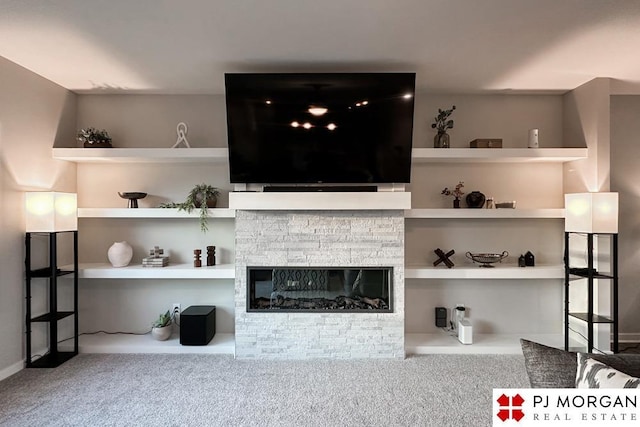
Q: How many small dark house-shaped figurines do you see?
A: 2